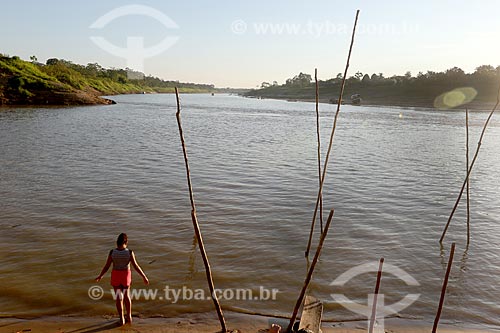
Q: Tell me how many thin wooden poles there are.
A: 9